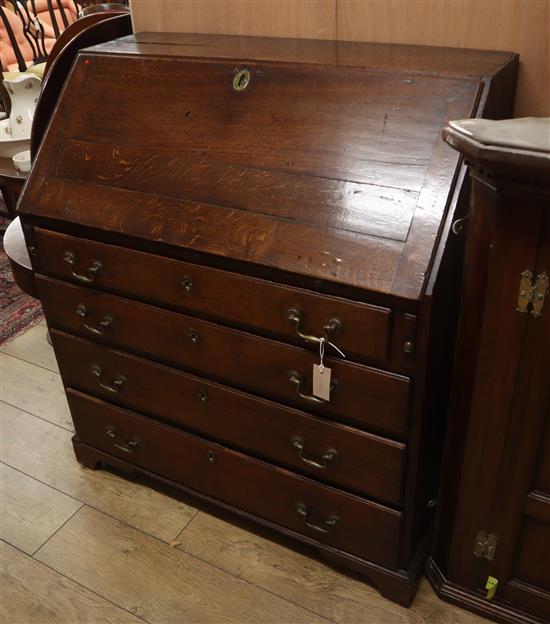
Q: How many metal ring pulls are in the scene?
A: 8